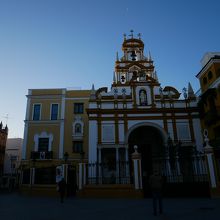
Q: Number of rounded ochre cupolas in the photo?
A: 1